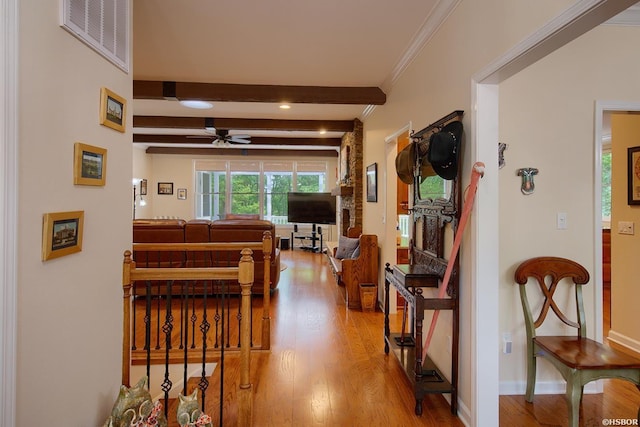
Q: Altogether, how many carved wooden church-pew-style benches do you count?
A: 1